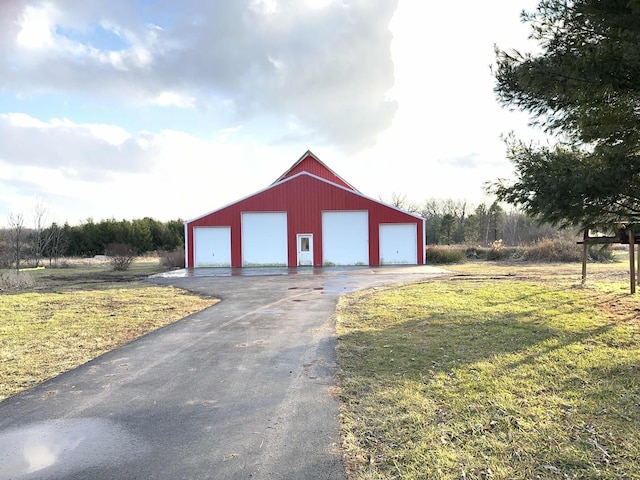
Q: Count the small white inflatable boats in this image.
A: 0